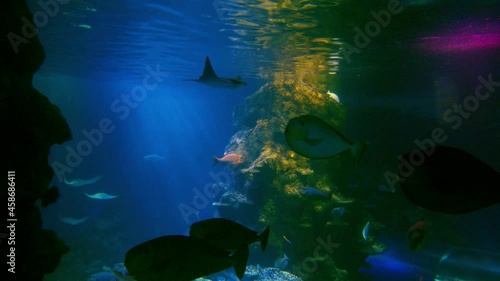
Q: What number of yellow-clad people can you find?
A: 0